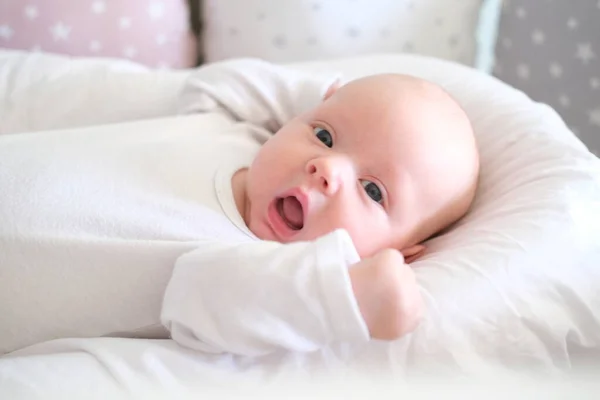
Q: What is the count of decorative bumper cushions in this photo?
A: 3